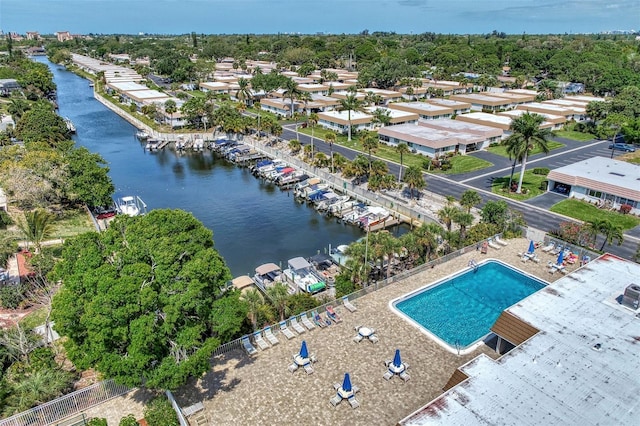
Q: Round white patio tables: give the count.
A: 6